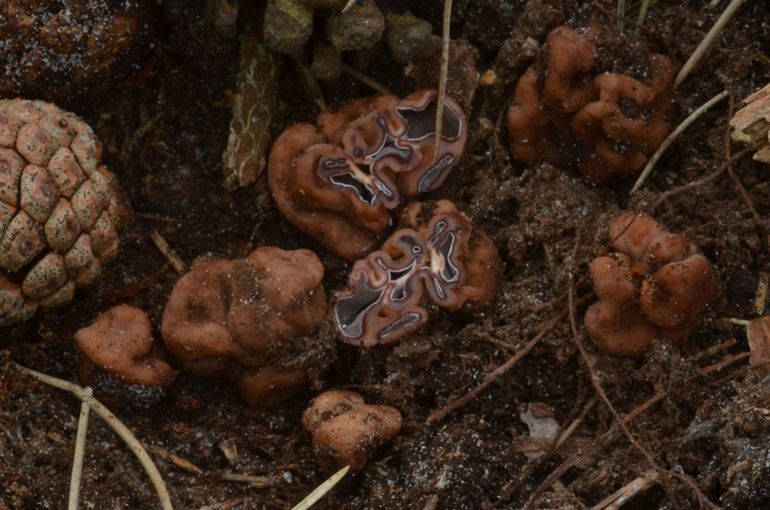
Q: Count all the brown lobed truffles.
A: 7